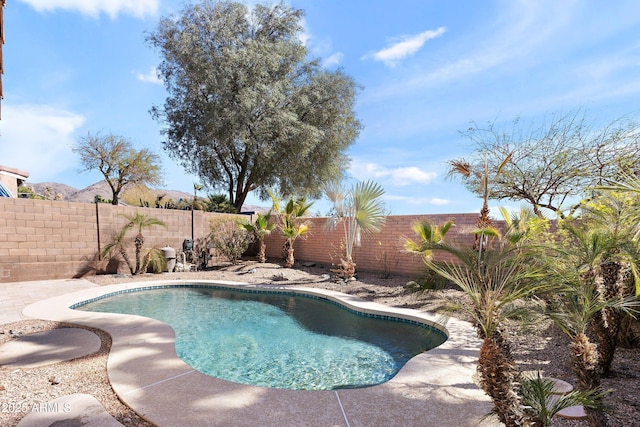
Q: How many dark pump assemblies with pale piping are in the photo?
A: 1